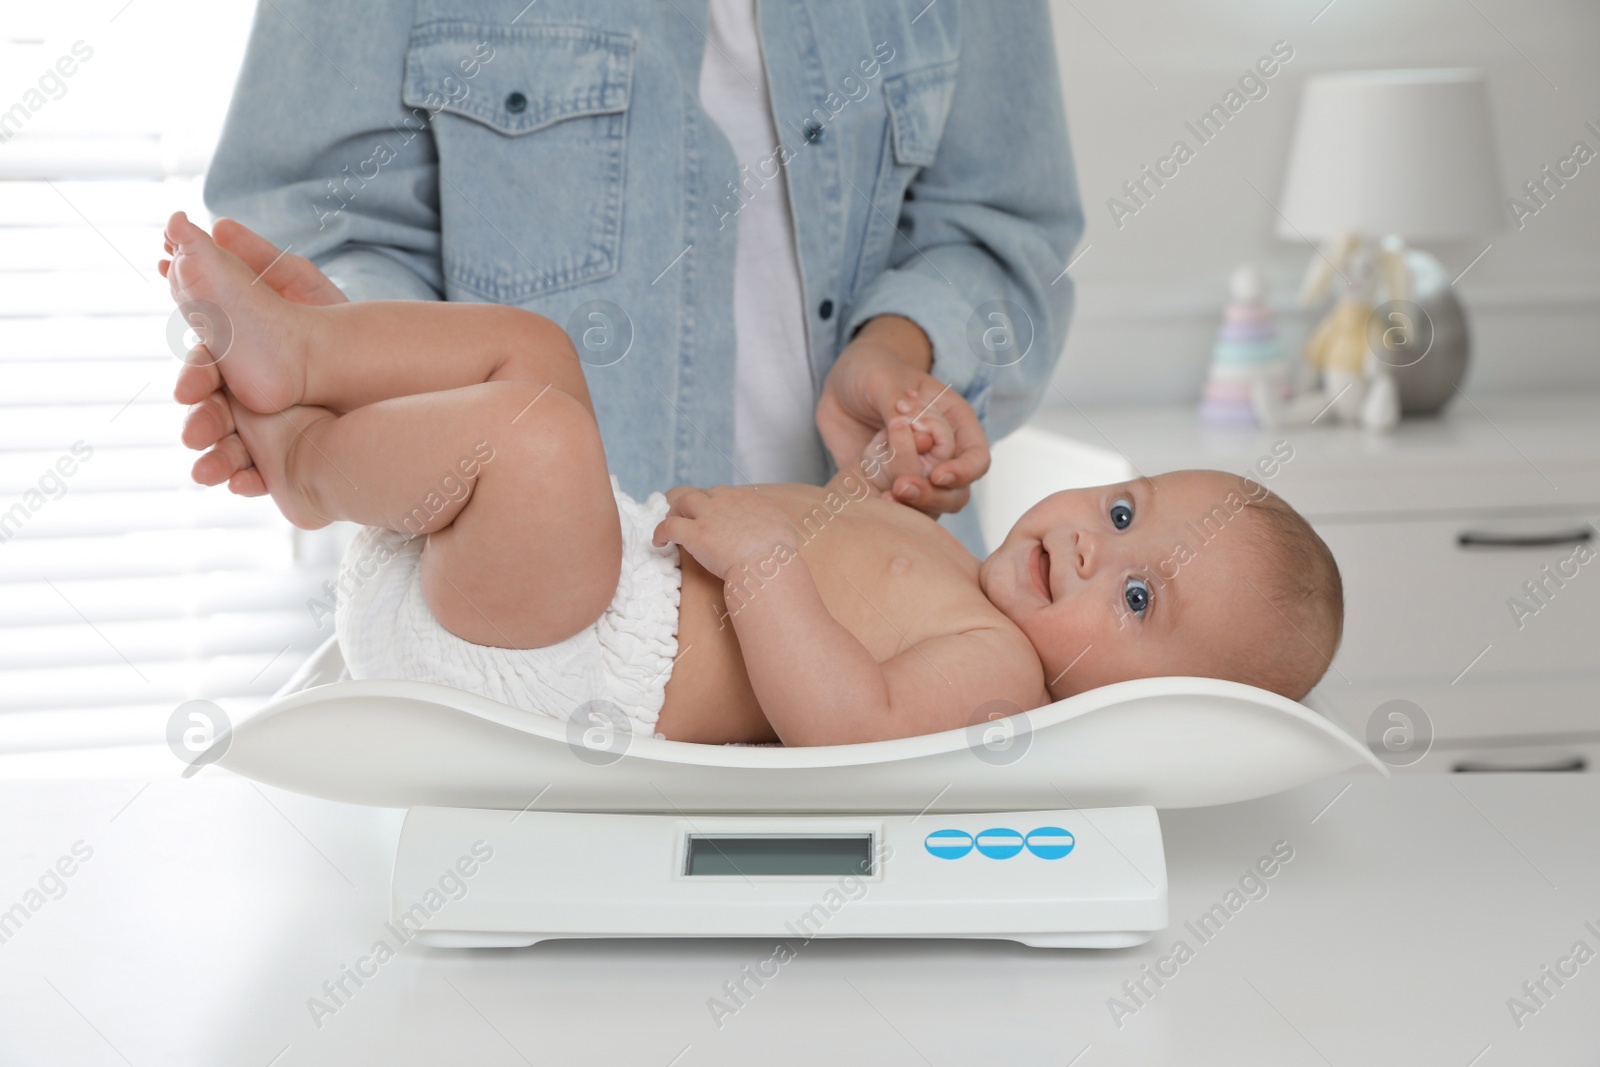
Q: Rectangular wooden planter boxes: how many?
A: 0